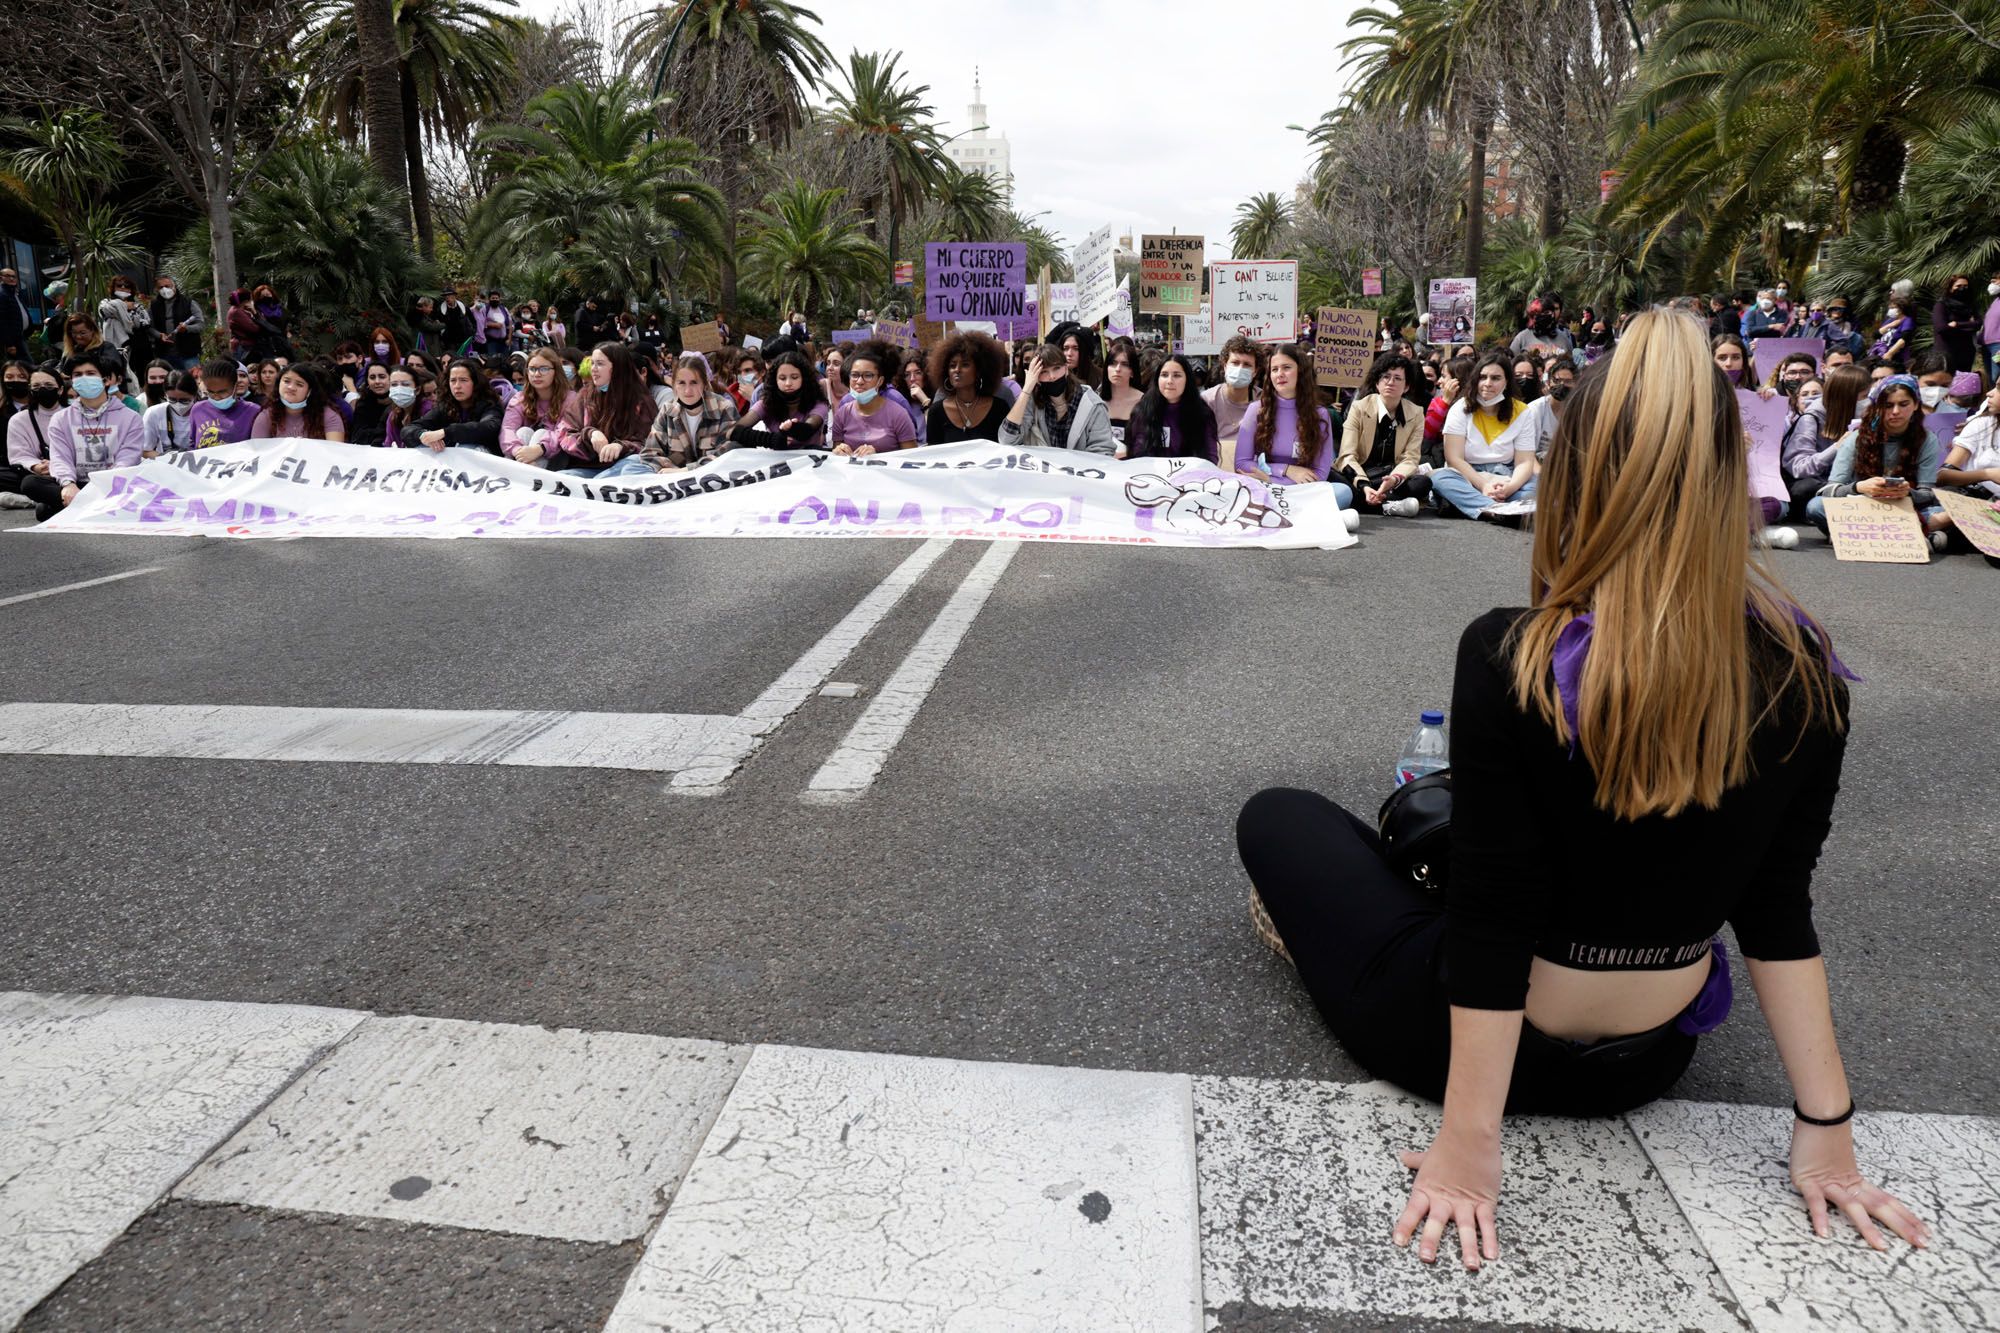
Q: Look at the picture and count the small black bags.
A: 1